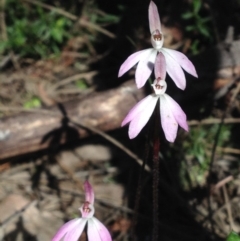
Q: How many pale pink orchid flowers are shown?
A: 3